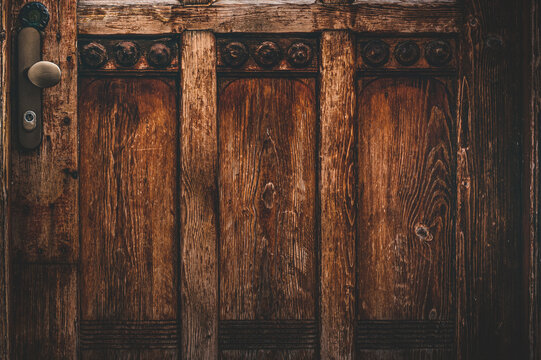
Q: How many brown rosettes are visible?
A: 9